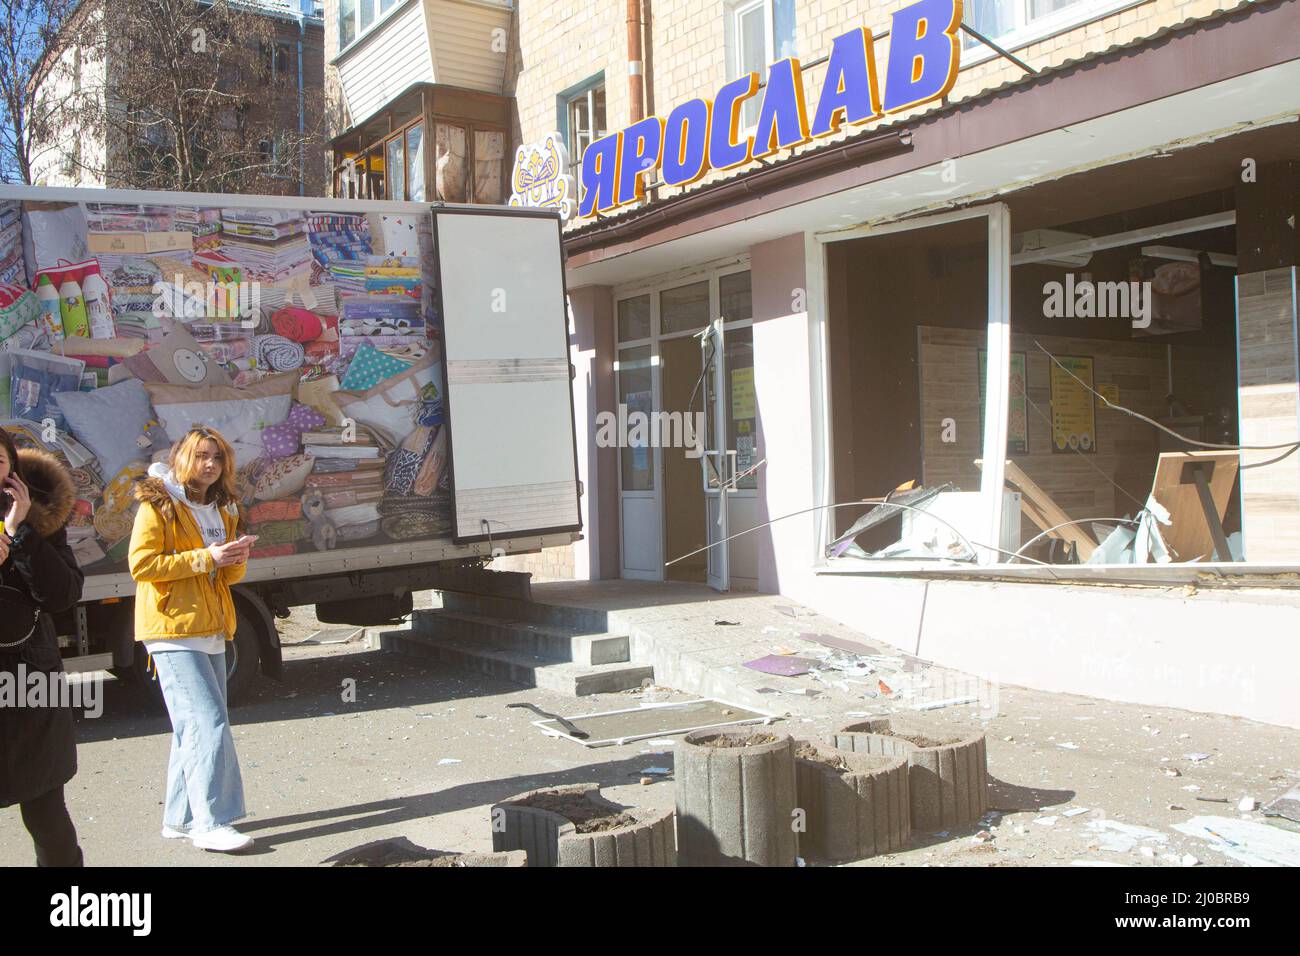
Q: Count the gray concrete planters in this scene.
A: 5